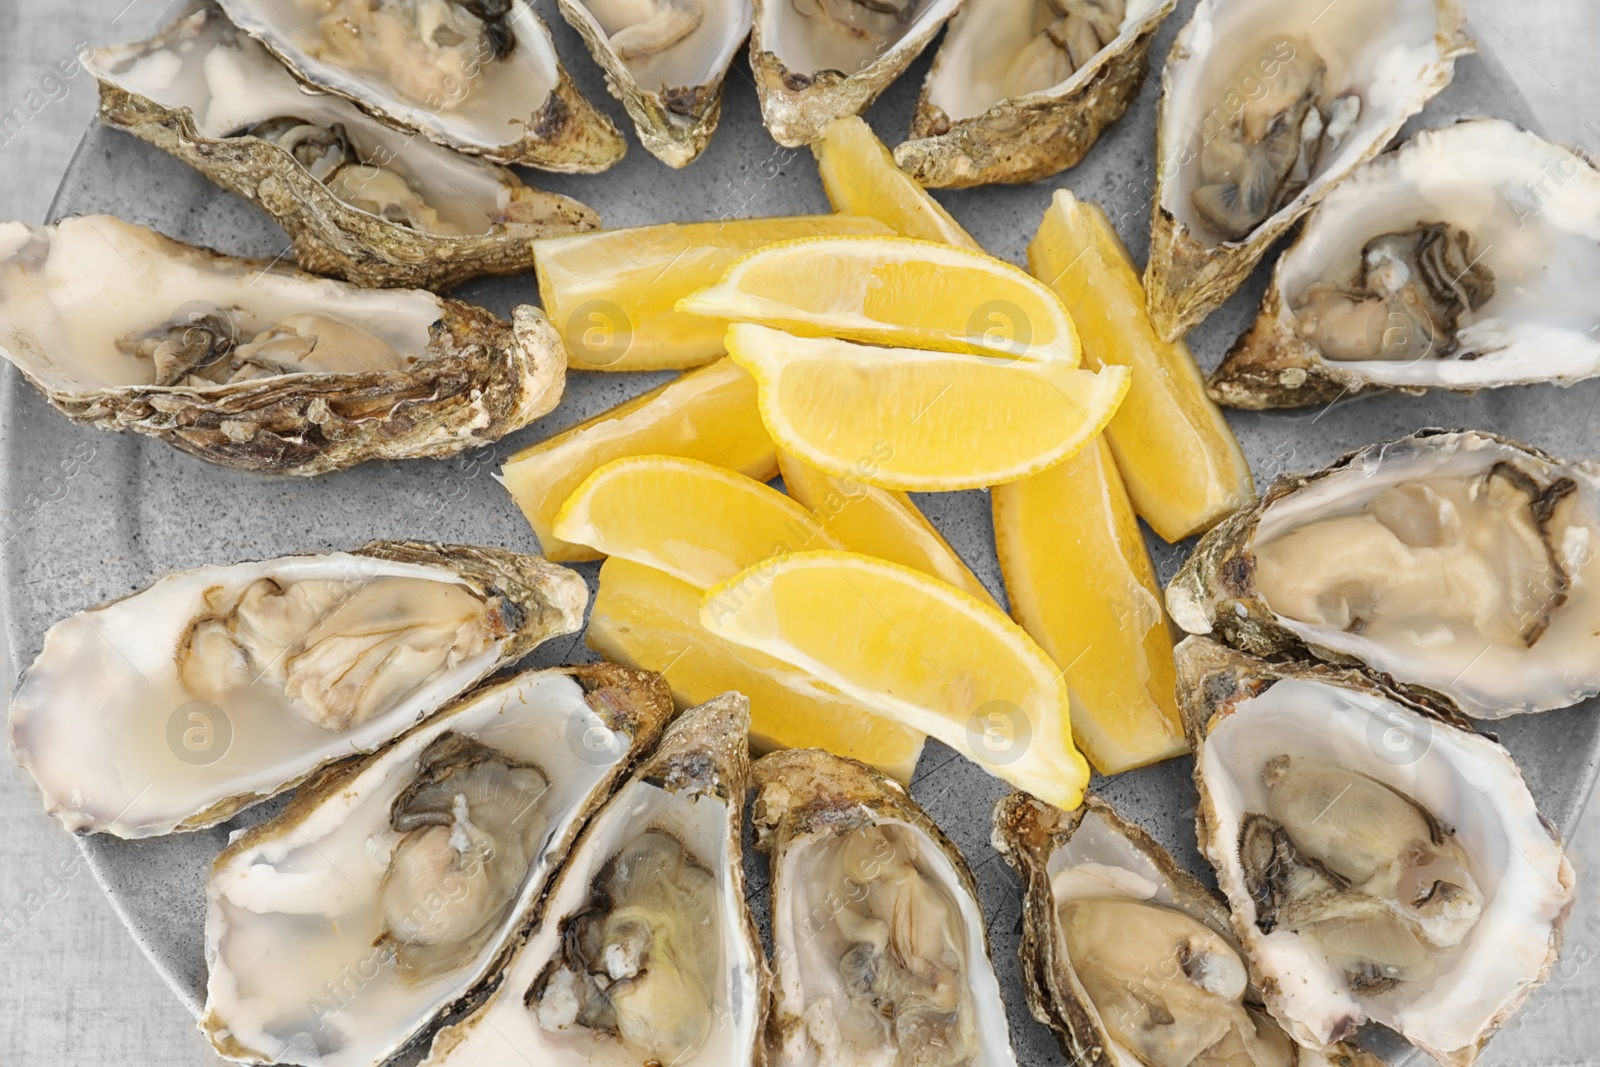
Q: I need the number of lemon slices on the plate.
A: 11